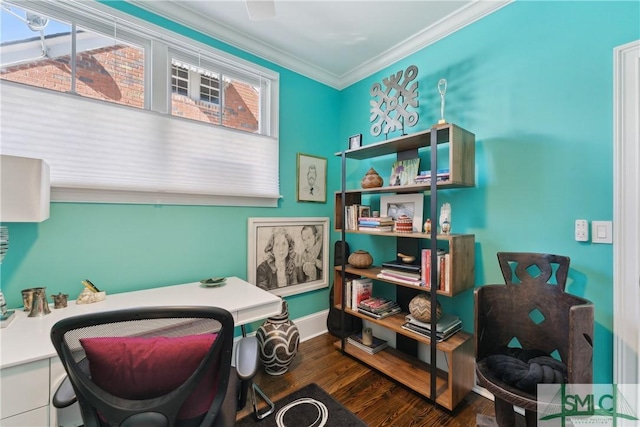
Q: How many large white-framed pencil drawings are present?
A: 1